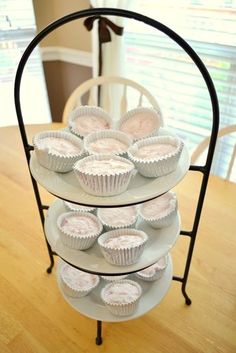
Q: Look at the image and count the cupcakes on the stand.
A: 15